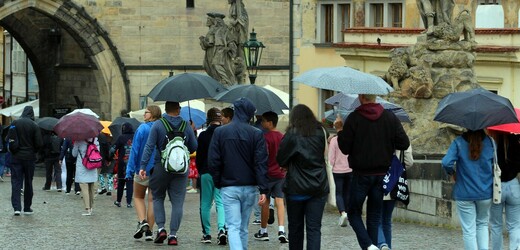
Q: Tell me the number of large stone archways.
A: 1